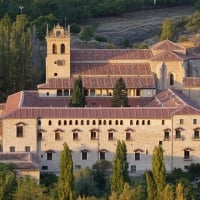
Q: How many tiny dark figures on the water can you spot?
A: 0